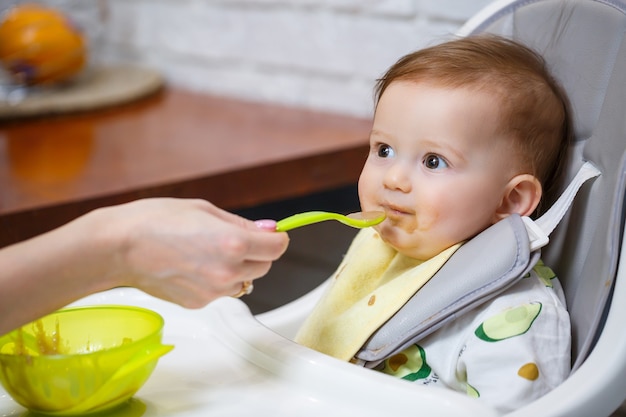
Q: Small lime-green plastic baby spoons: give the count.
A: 1